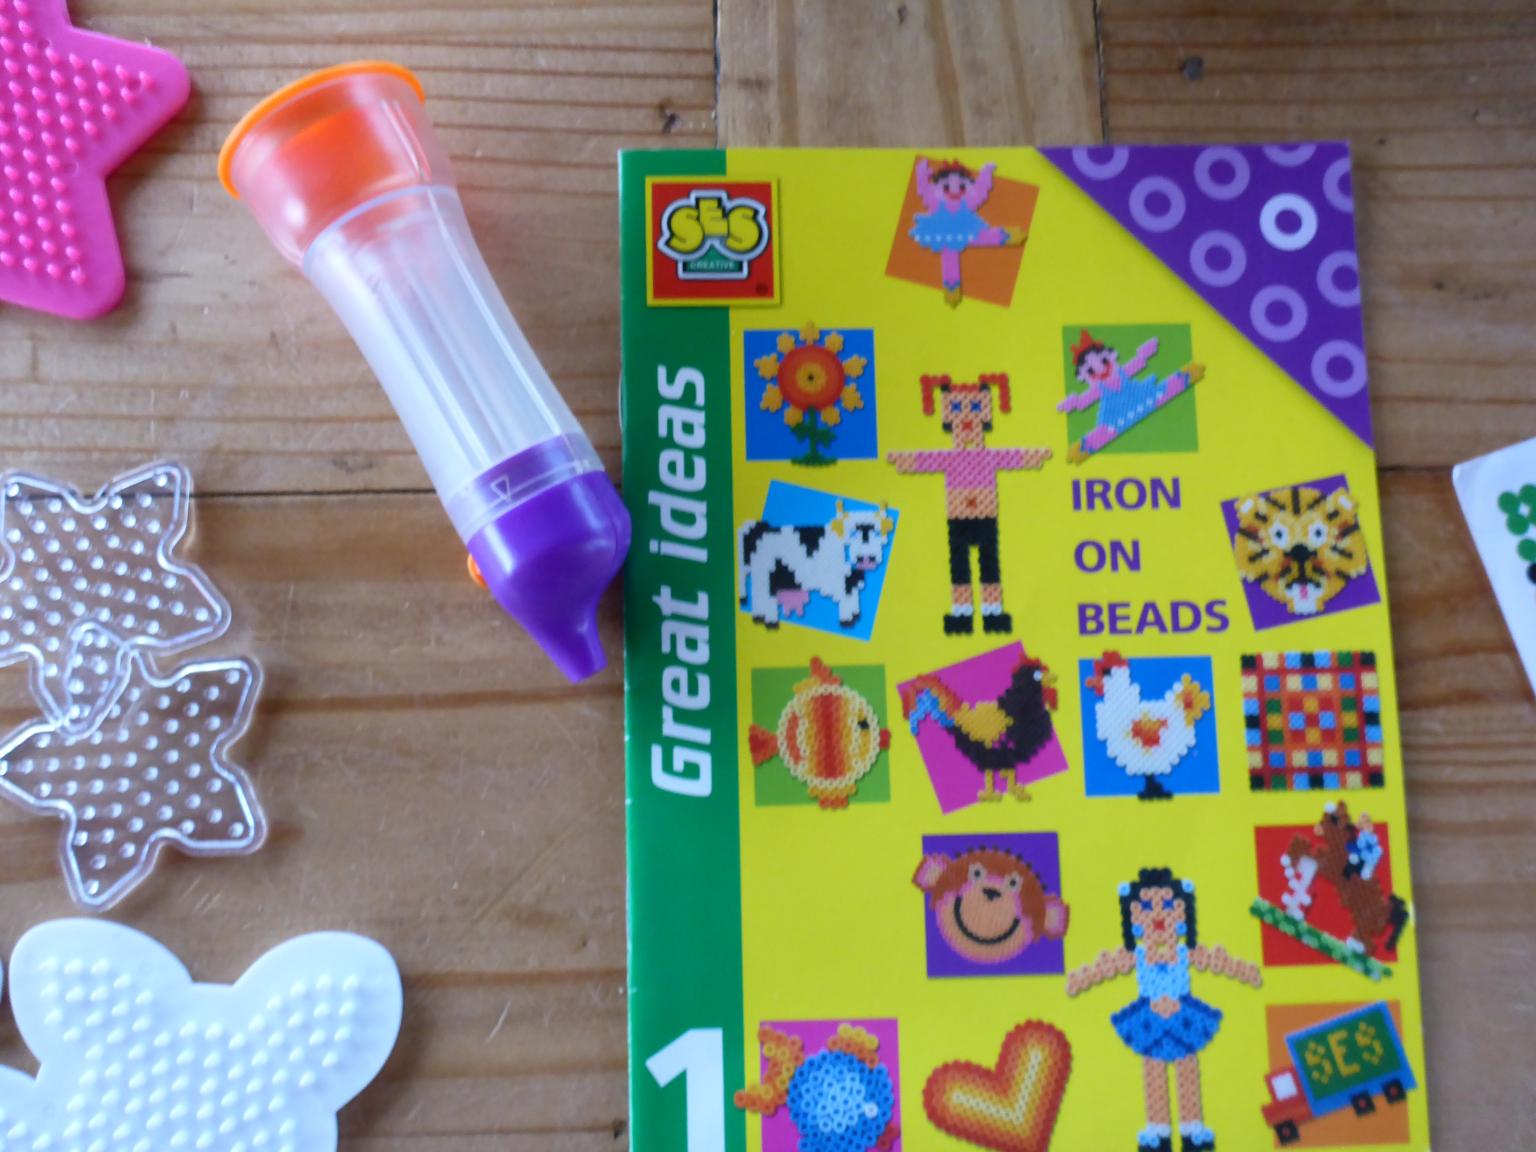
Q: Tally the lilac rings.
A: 9